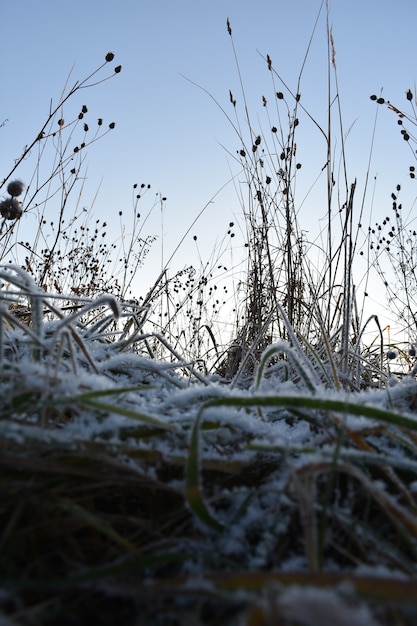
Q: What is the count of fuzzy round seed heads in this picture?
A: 2